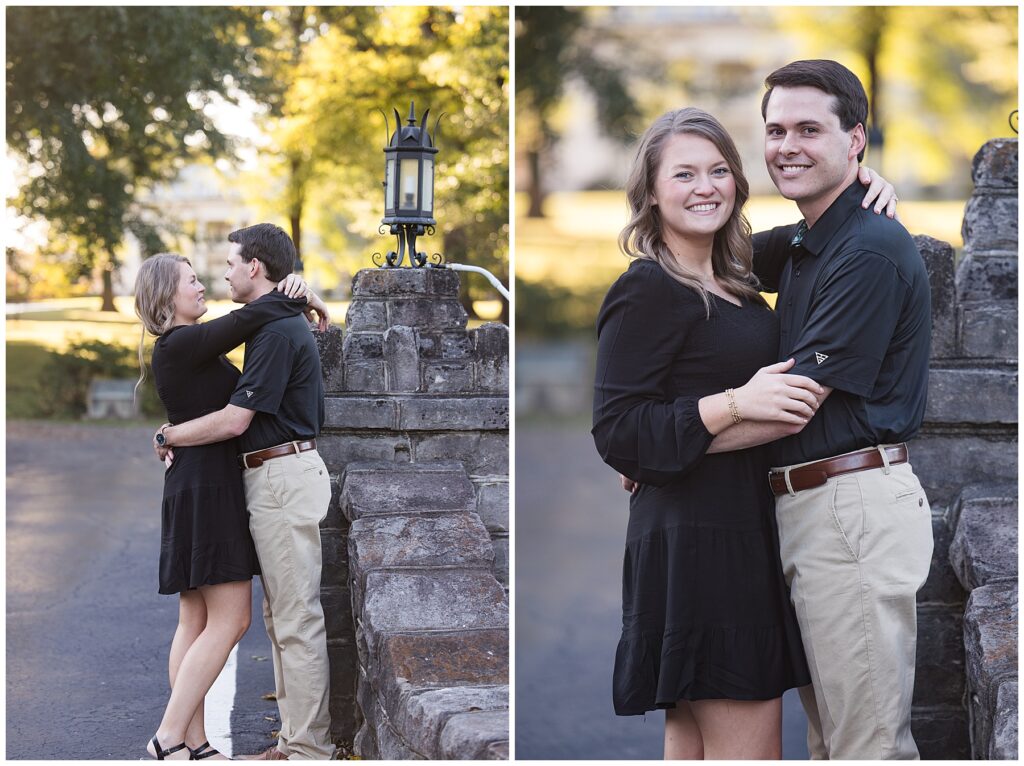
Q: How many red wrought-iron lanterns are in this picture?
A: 0